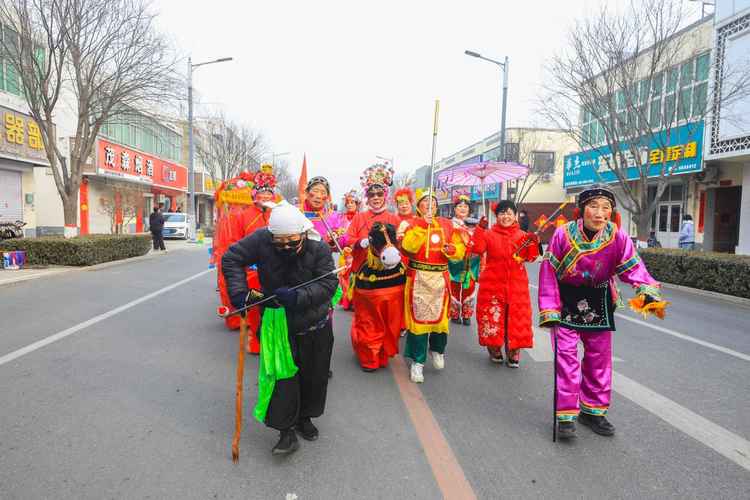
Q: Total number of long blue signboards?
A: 1